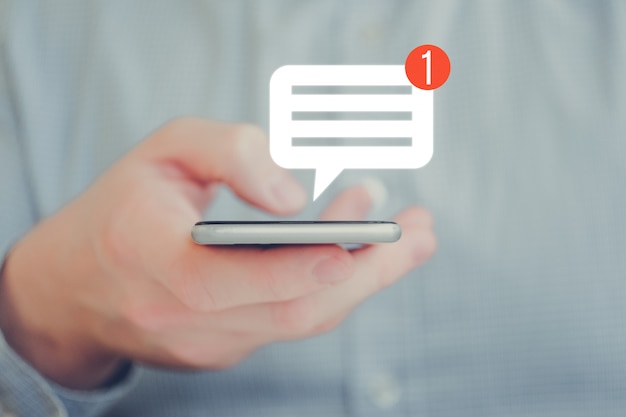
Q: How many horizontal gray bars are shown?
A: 3